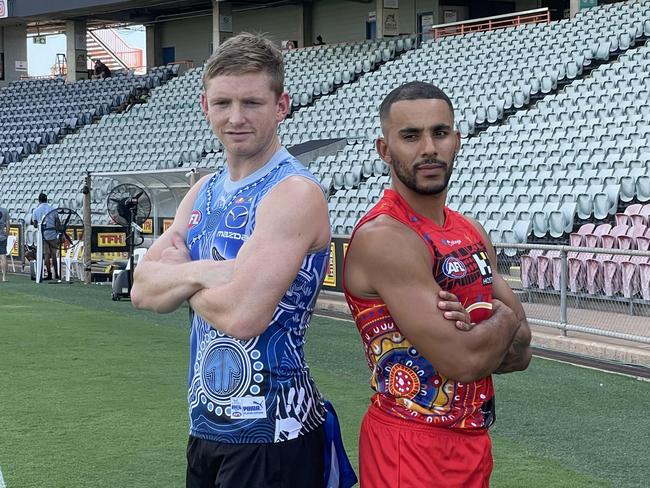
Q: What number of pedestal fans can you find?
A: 2